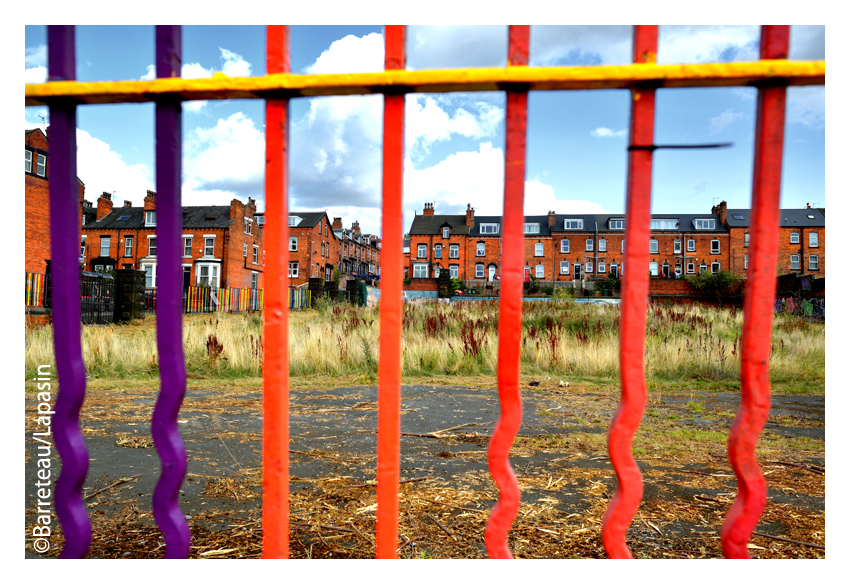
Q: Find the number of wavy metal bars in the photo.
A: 5